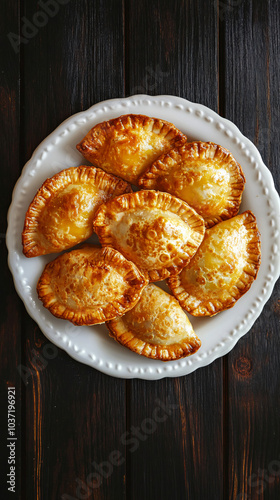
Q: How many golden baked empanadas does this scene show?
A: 7